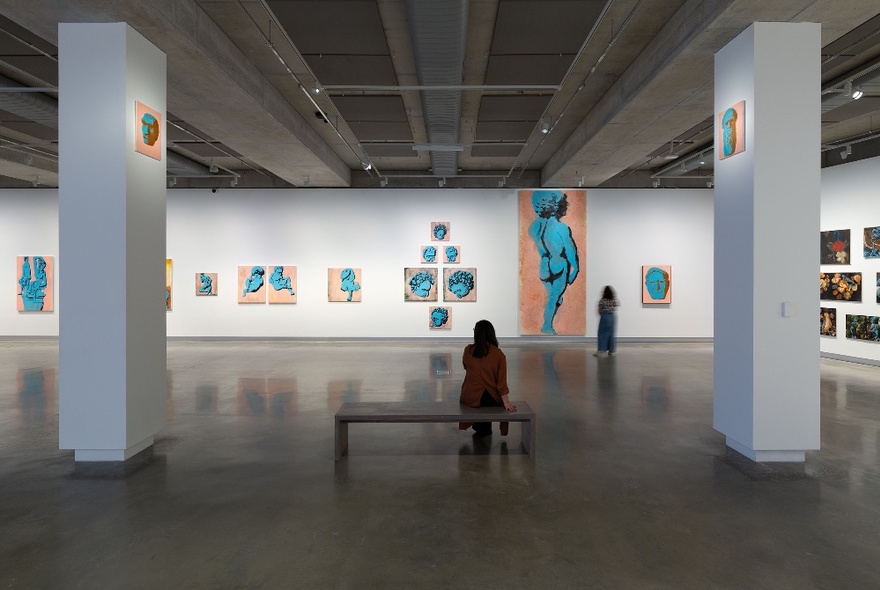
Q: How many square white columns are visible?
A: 2